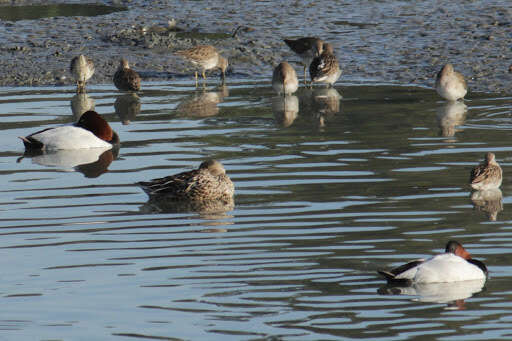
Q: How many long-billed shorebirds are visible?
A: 8